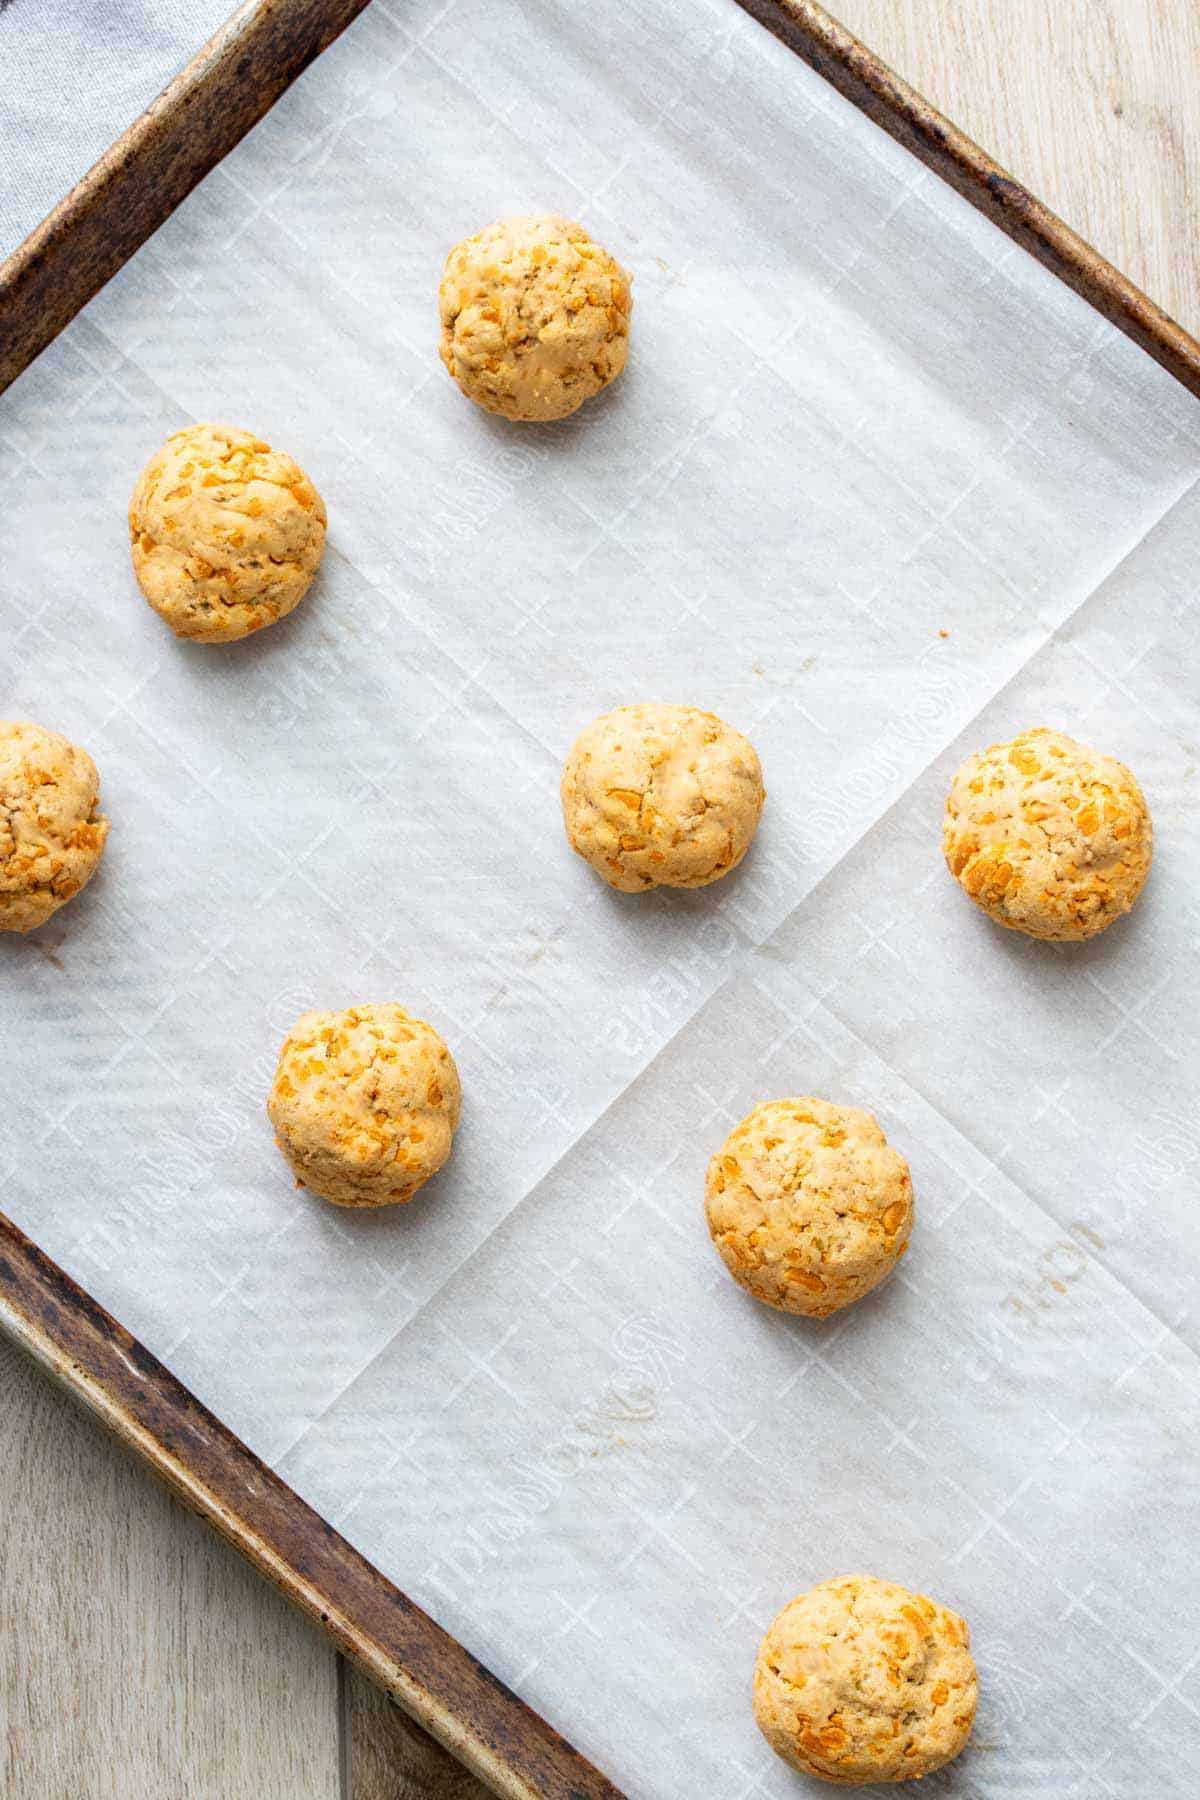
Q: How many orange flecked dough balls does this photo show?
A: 8